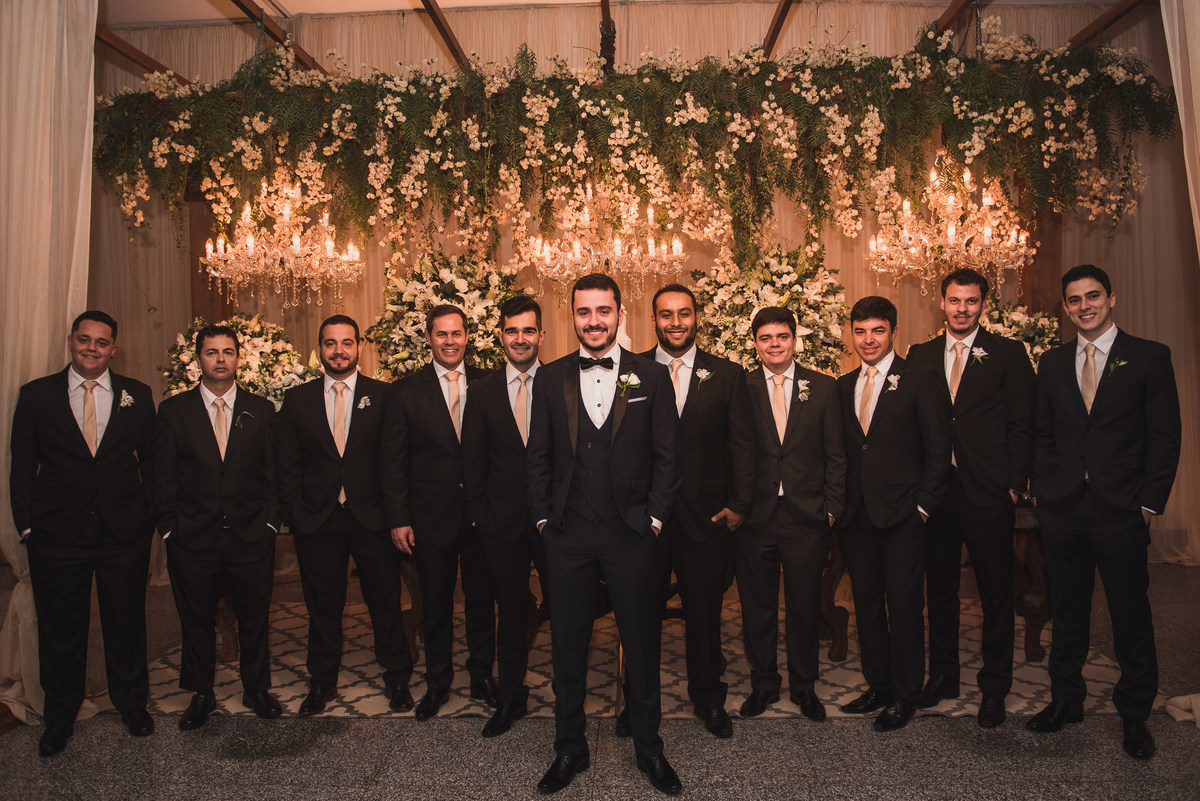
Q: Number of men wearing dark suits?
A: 11